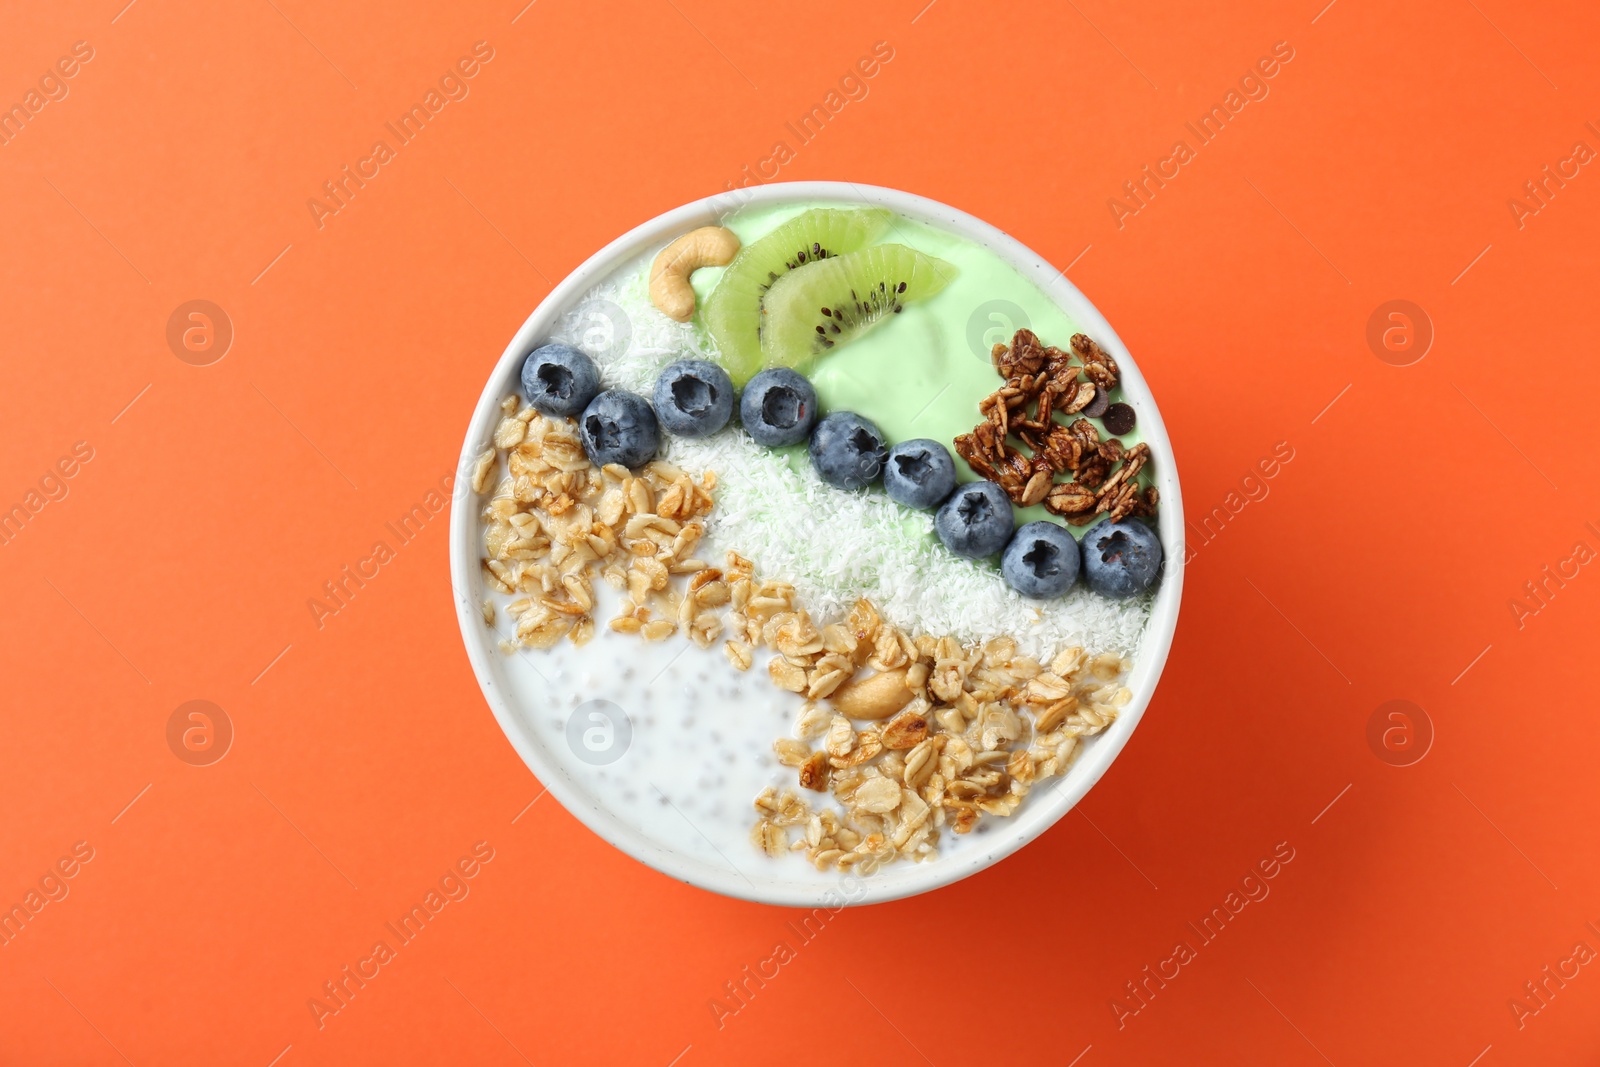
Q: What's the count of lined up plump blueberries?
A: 9